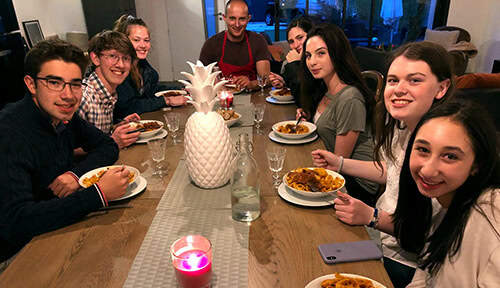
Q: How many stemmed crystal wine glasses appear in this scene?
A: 5